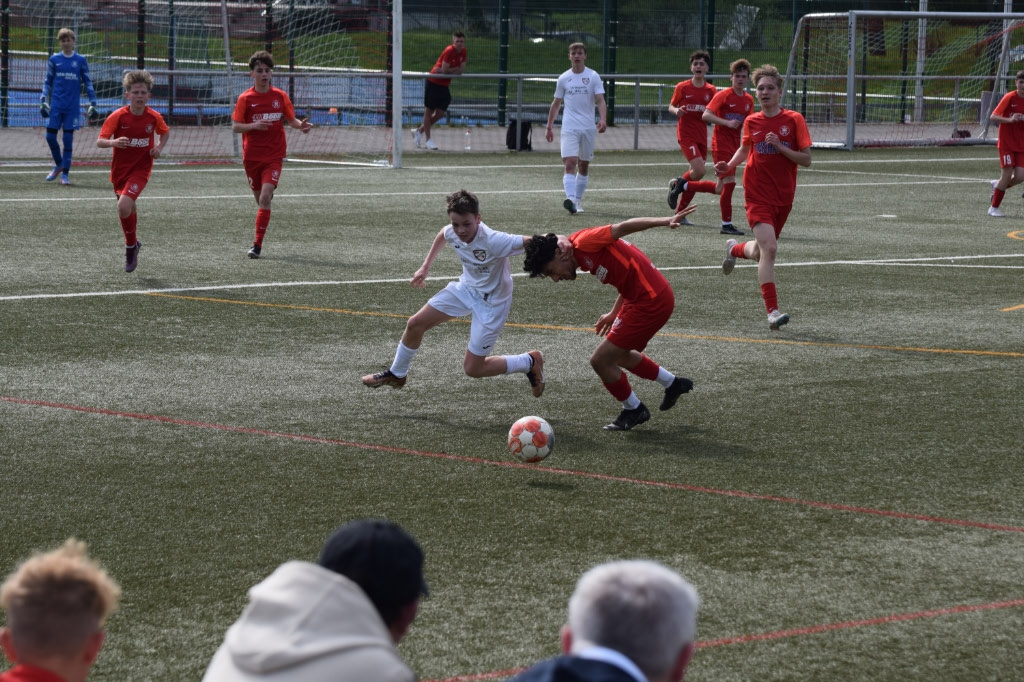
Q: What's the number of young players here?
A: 10